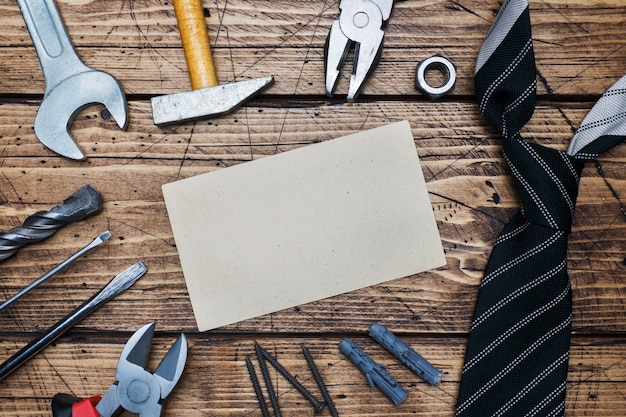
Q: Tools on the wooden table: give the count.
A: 7